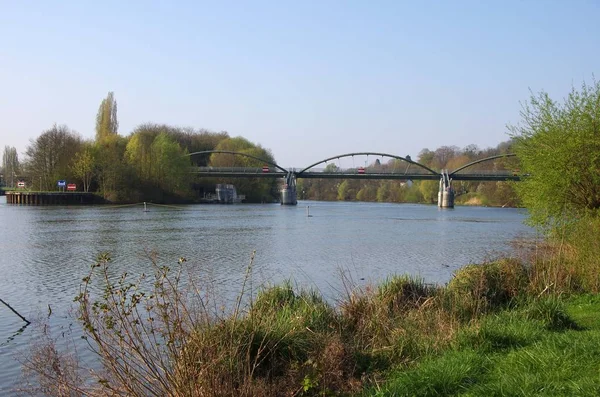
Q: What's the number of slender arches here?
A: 3